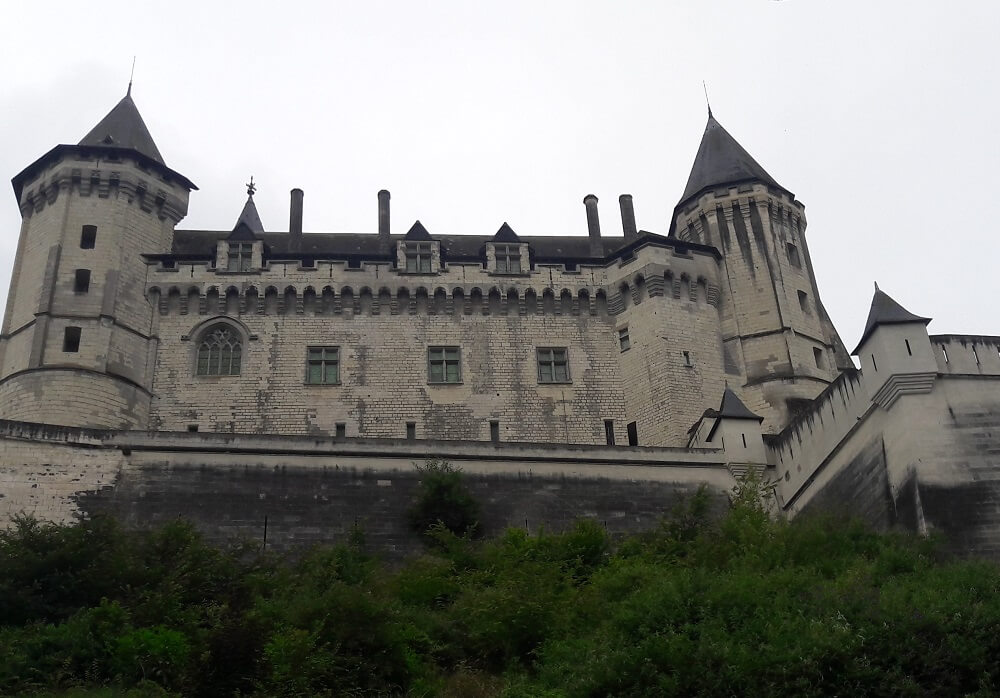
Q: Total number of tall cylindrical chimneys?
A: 4